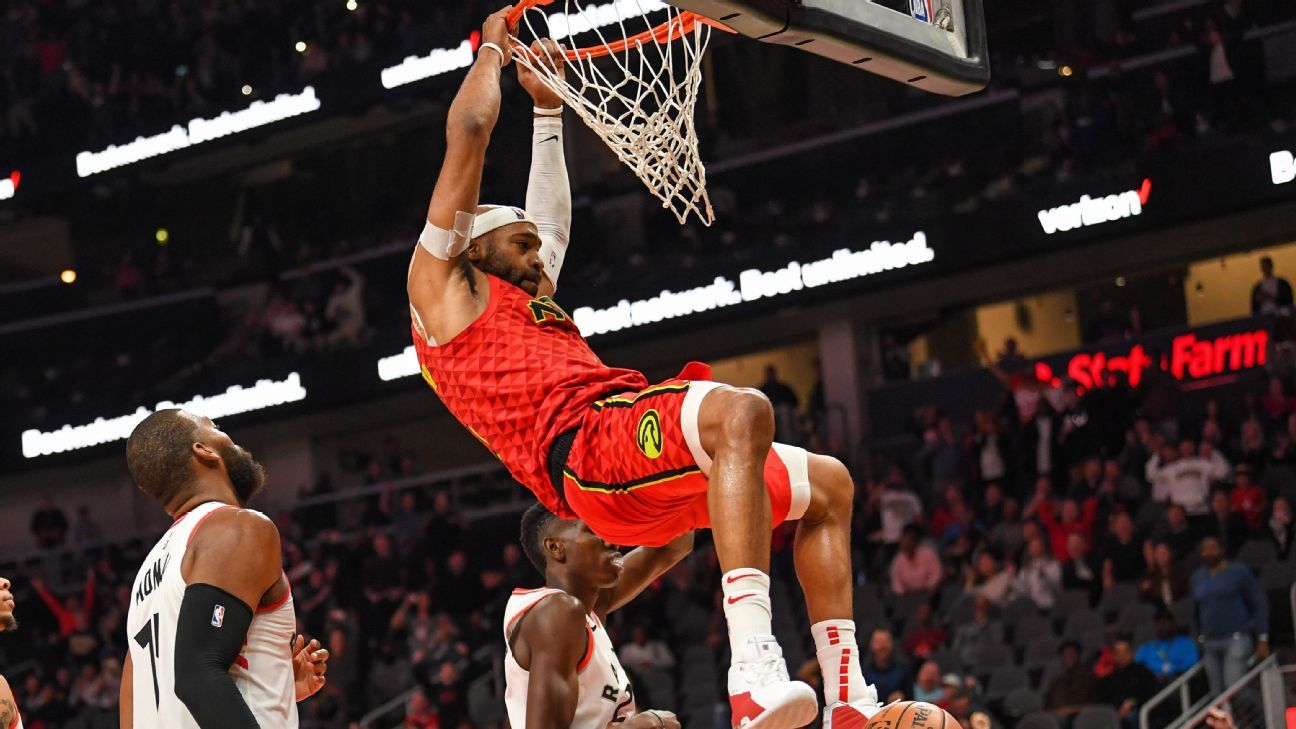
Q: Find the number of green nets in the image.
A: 0